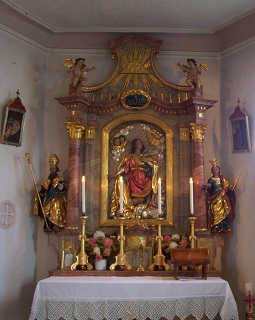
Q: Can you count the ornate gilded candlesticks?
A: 4